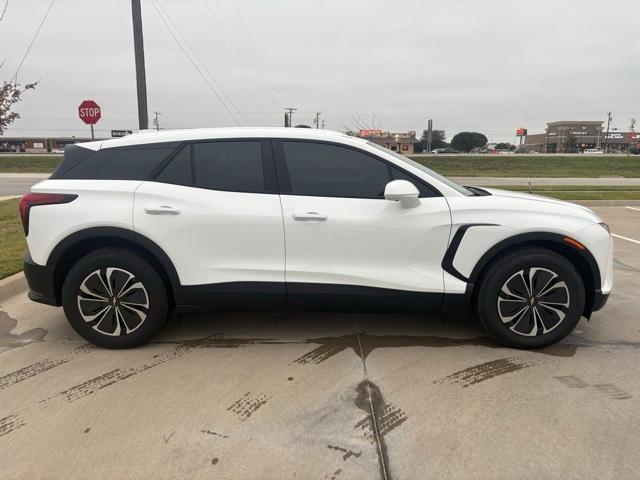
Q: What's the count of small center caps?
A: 2